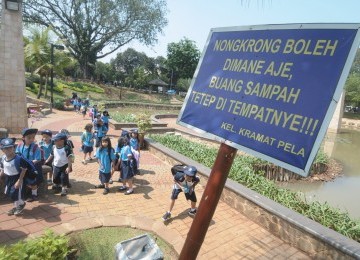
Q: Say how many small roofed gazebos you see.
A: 1